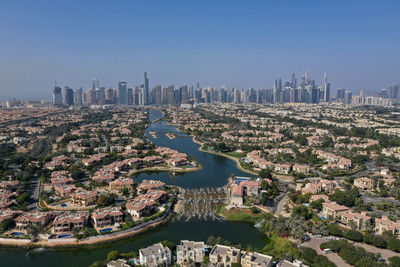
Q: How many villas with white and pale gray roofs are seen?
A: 6